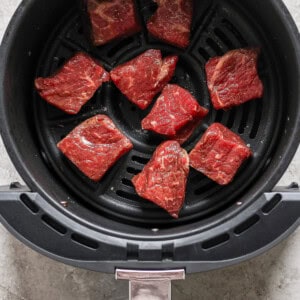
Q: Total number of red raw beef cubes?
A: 9